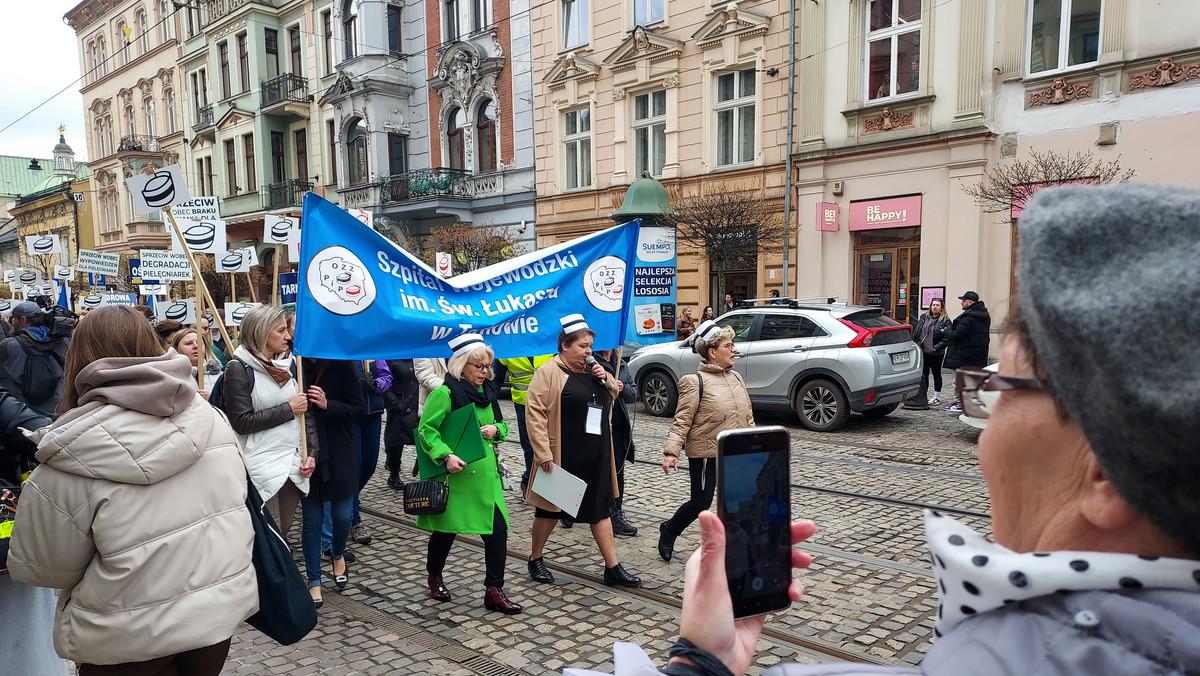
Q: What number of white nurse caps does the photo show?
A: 3